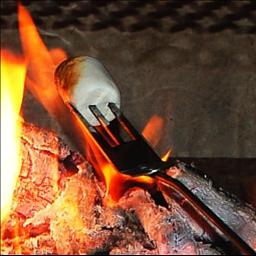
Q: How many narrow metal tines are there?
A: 3